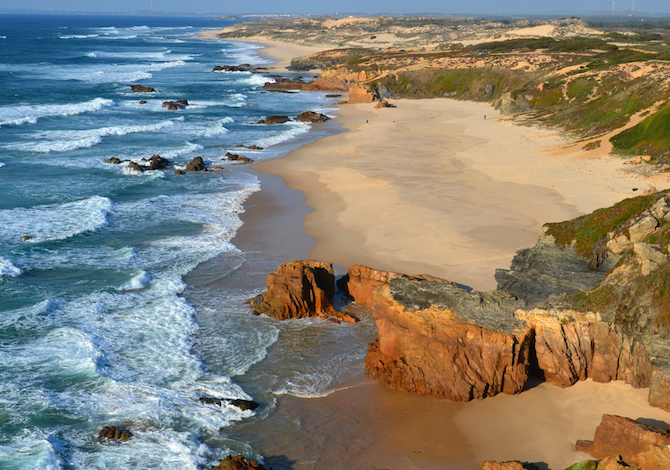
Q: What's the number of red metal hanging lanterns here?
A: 0